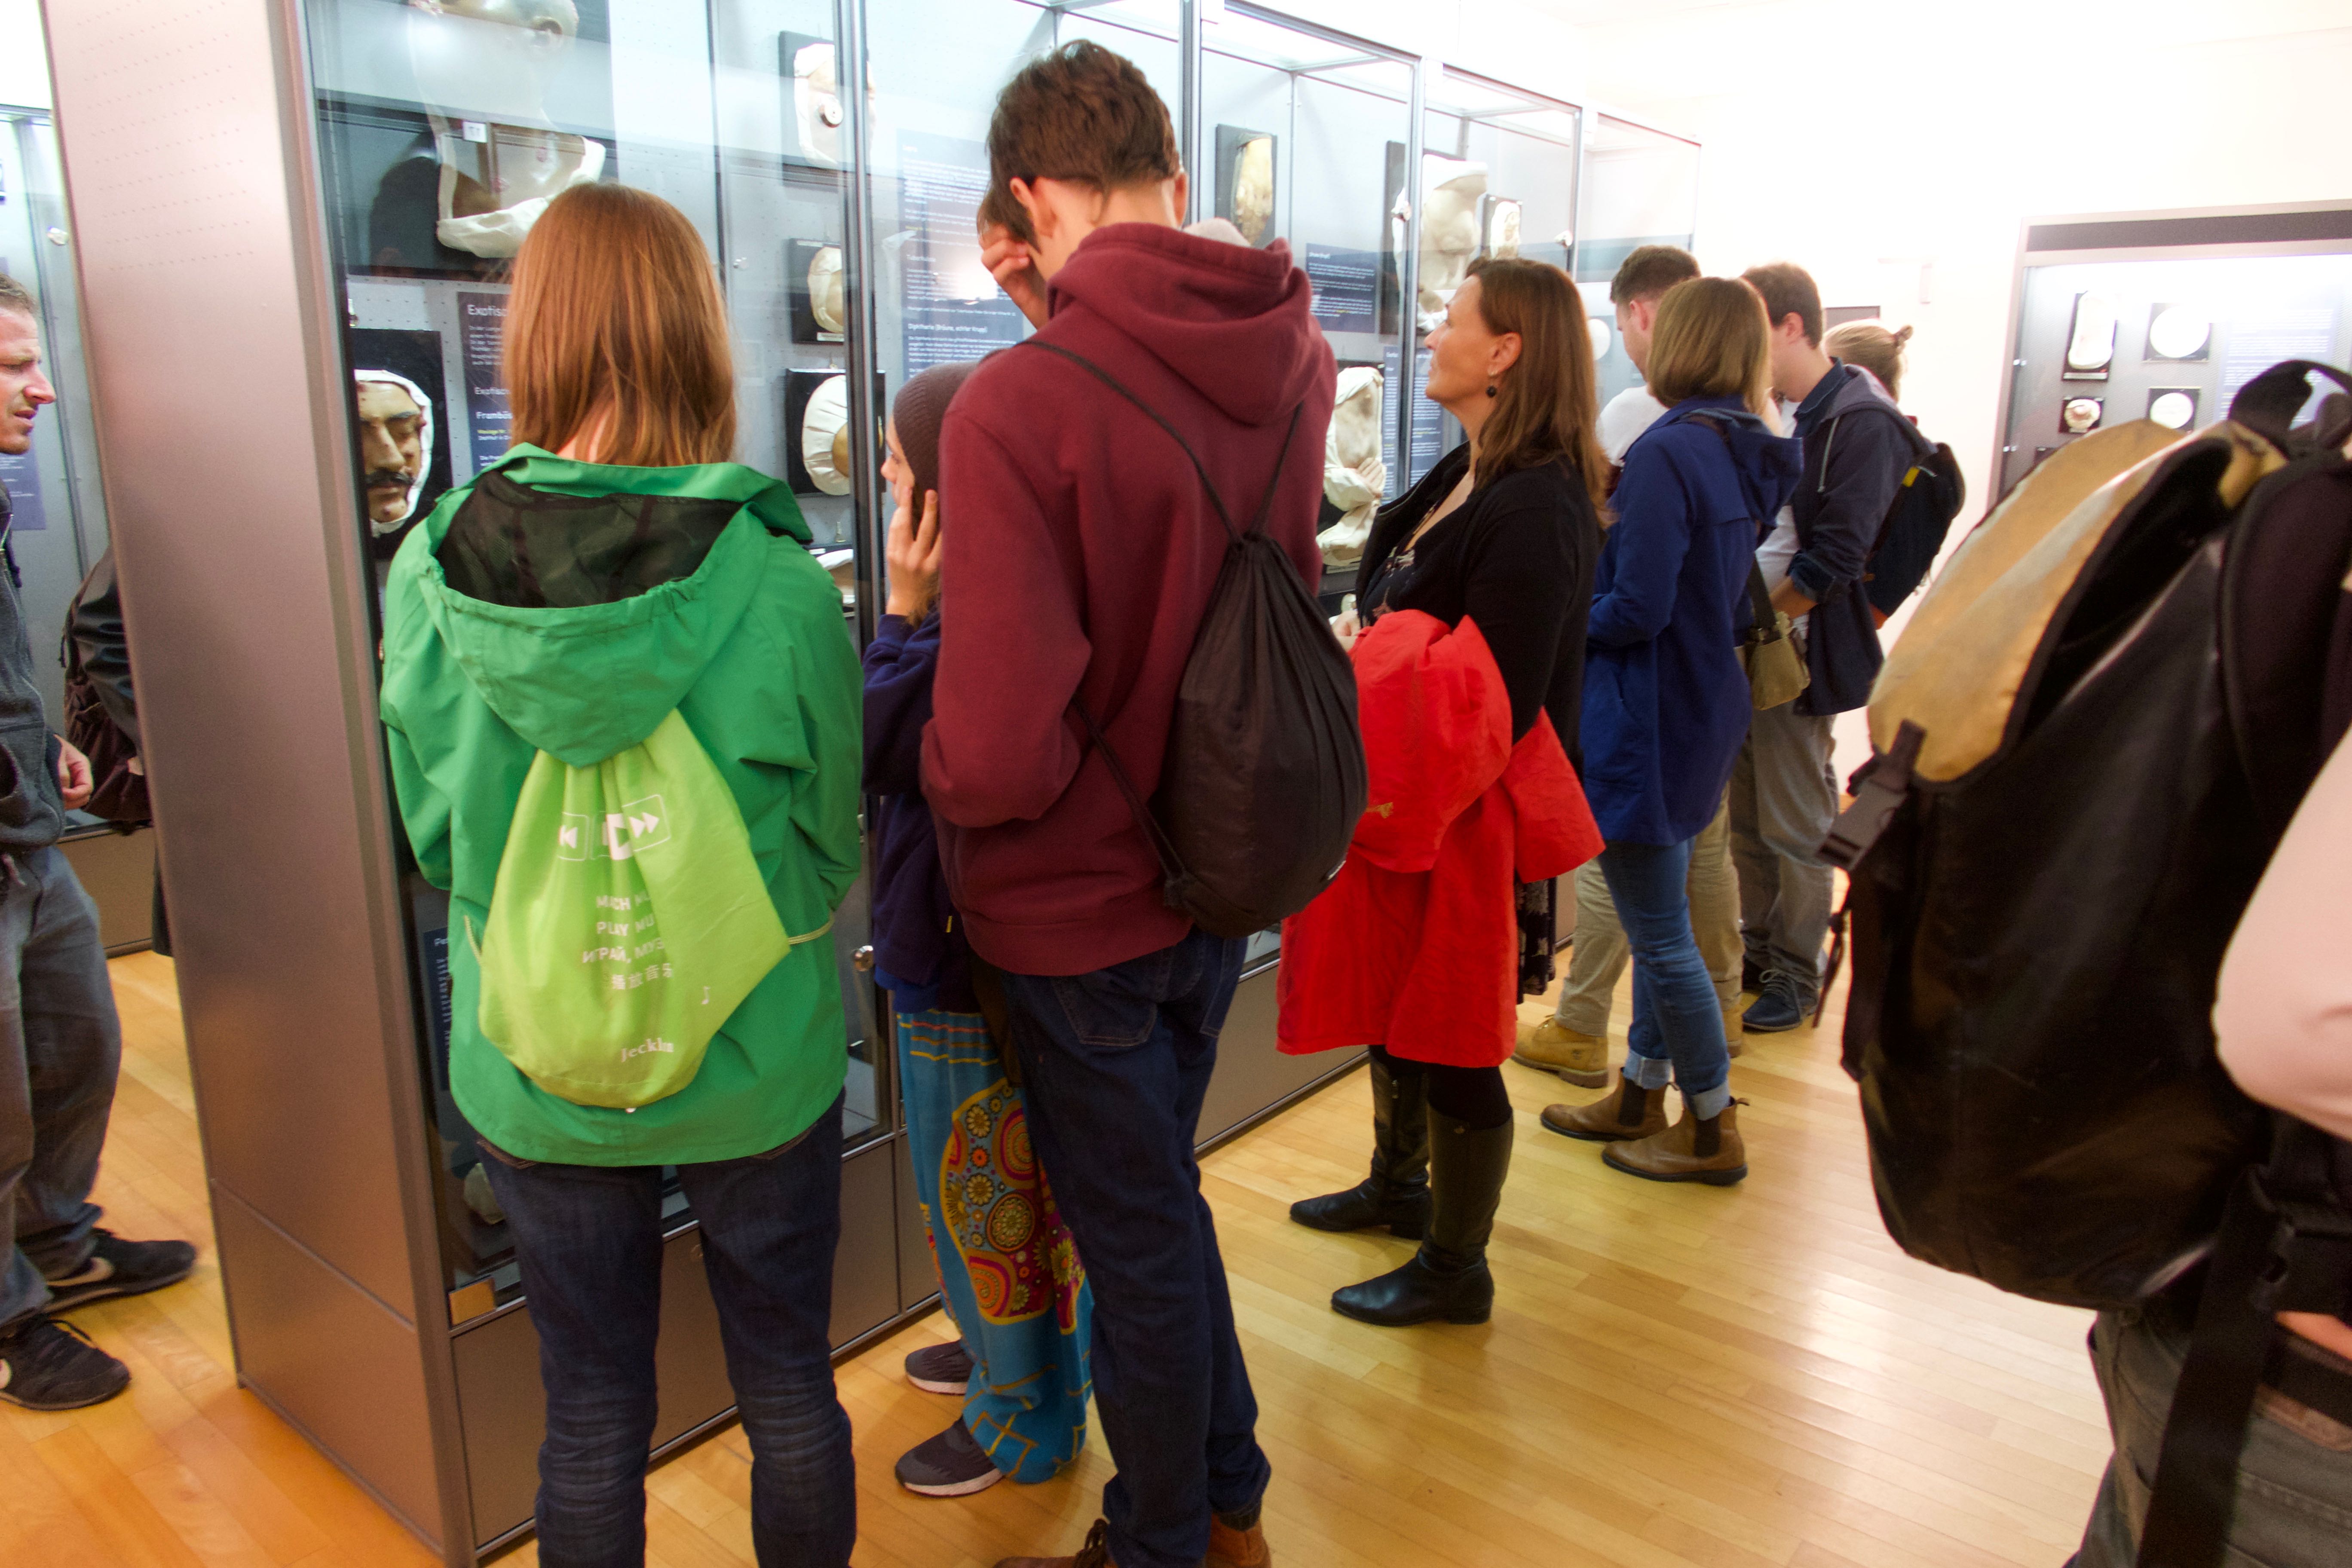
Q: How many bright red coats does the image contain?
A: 1